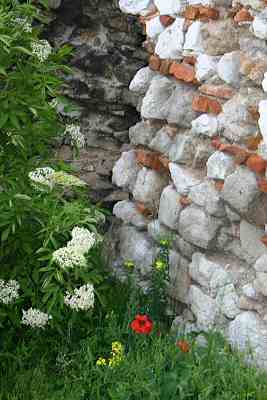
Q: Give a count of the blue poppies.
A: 0